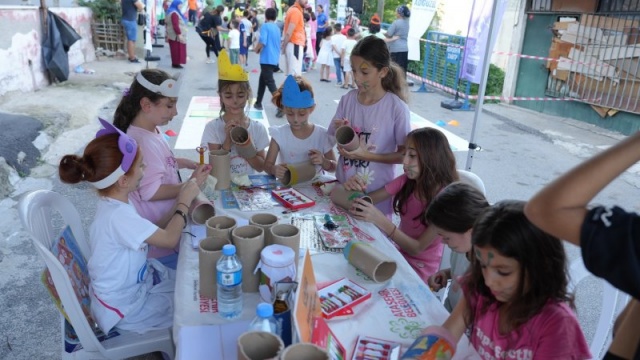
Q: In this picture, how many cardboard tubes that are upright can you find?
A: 8